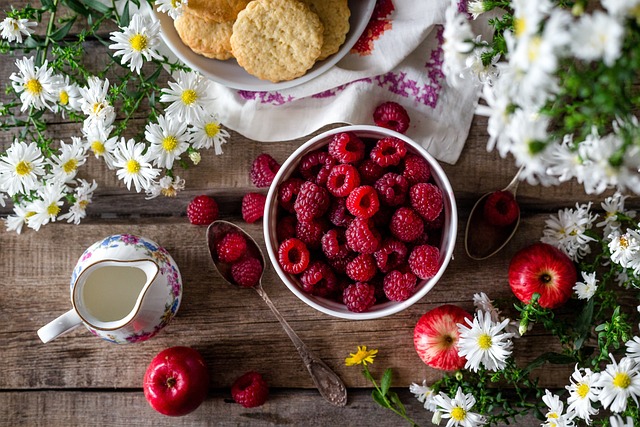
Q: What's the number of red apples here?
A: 3